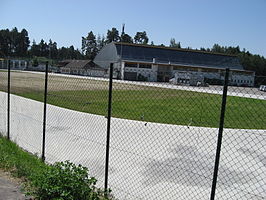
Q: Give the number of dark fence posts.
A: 4